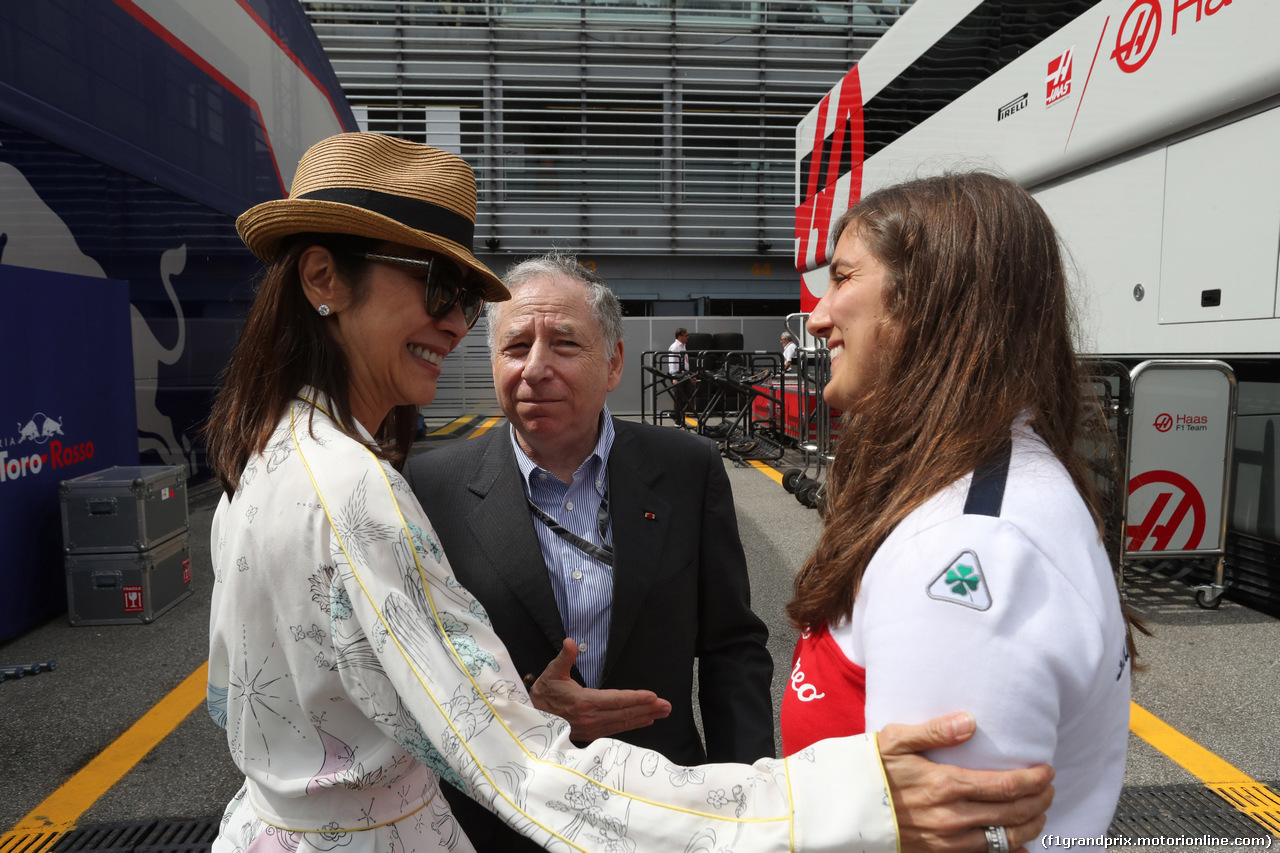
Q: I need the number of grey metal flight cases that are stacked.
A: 2